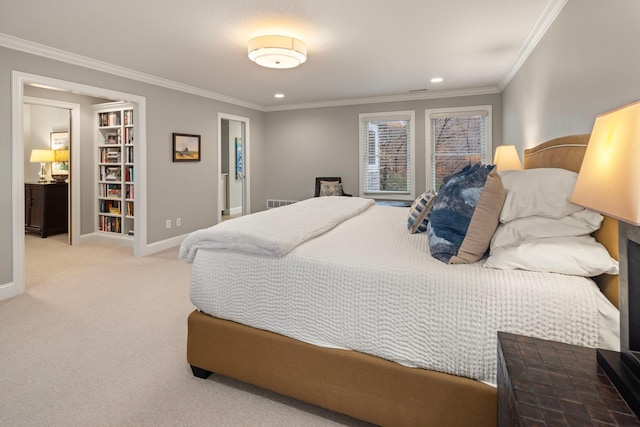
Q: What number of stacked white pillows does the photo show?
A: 3